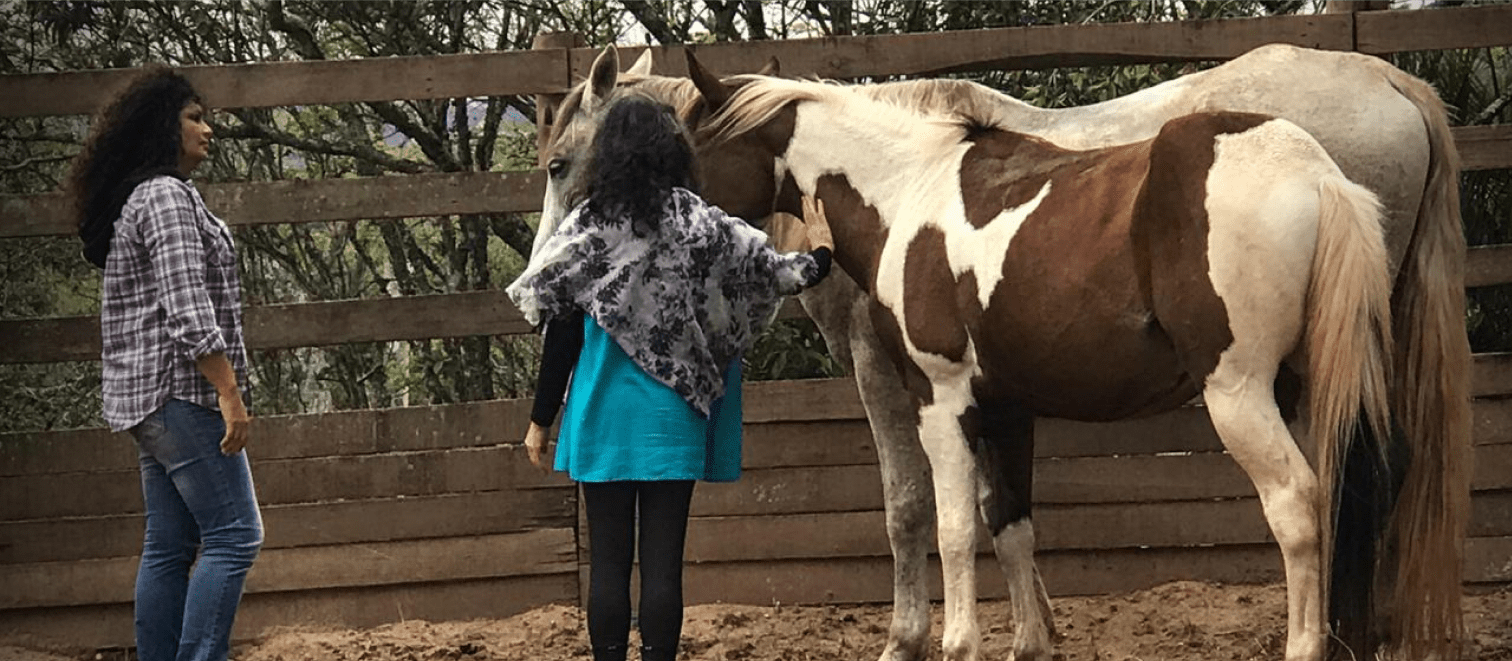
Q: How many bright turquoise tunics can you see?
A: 1